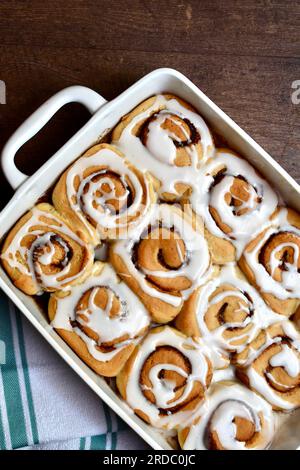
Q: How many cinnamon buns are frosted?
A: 11